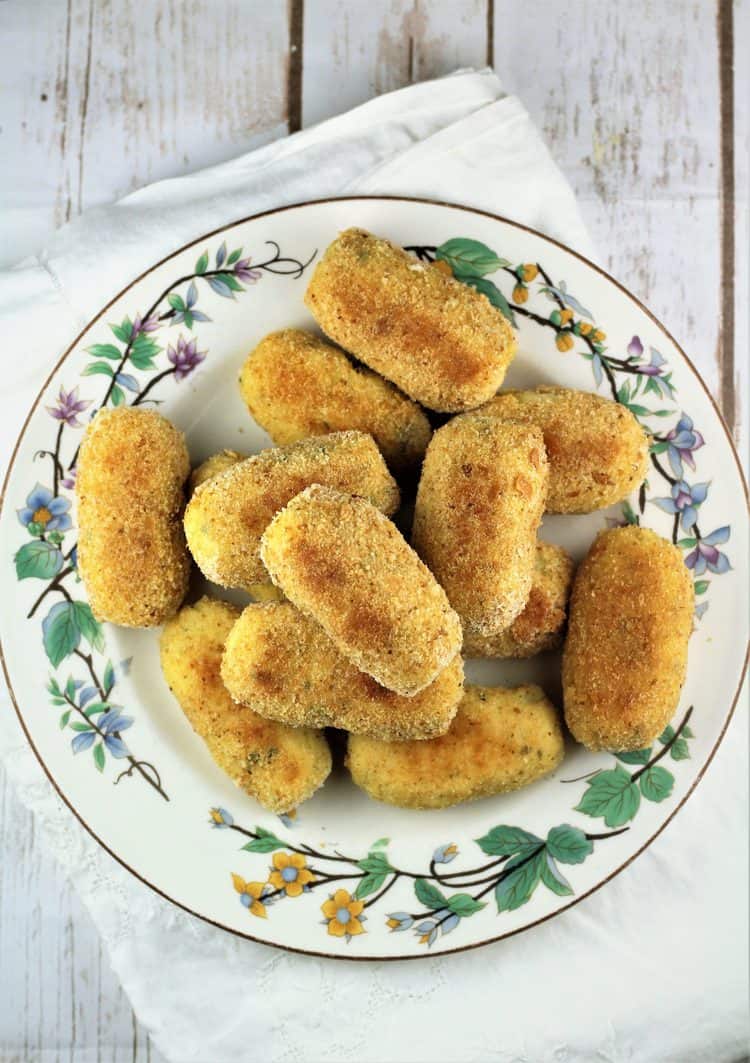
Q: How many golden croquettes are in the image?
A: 13